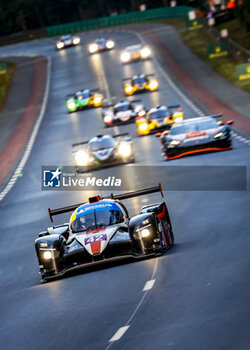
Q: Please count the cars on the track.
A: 10